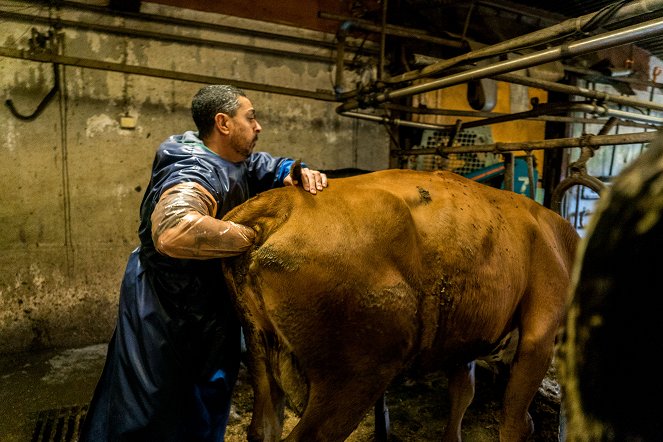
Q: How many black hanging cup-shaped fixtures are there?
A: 1